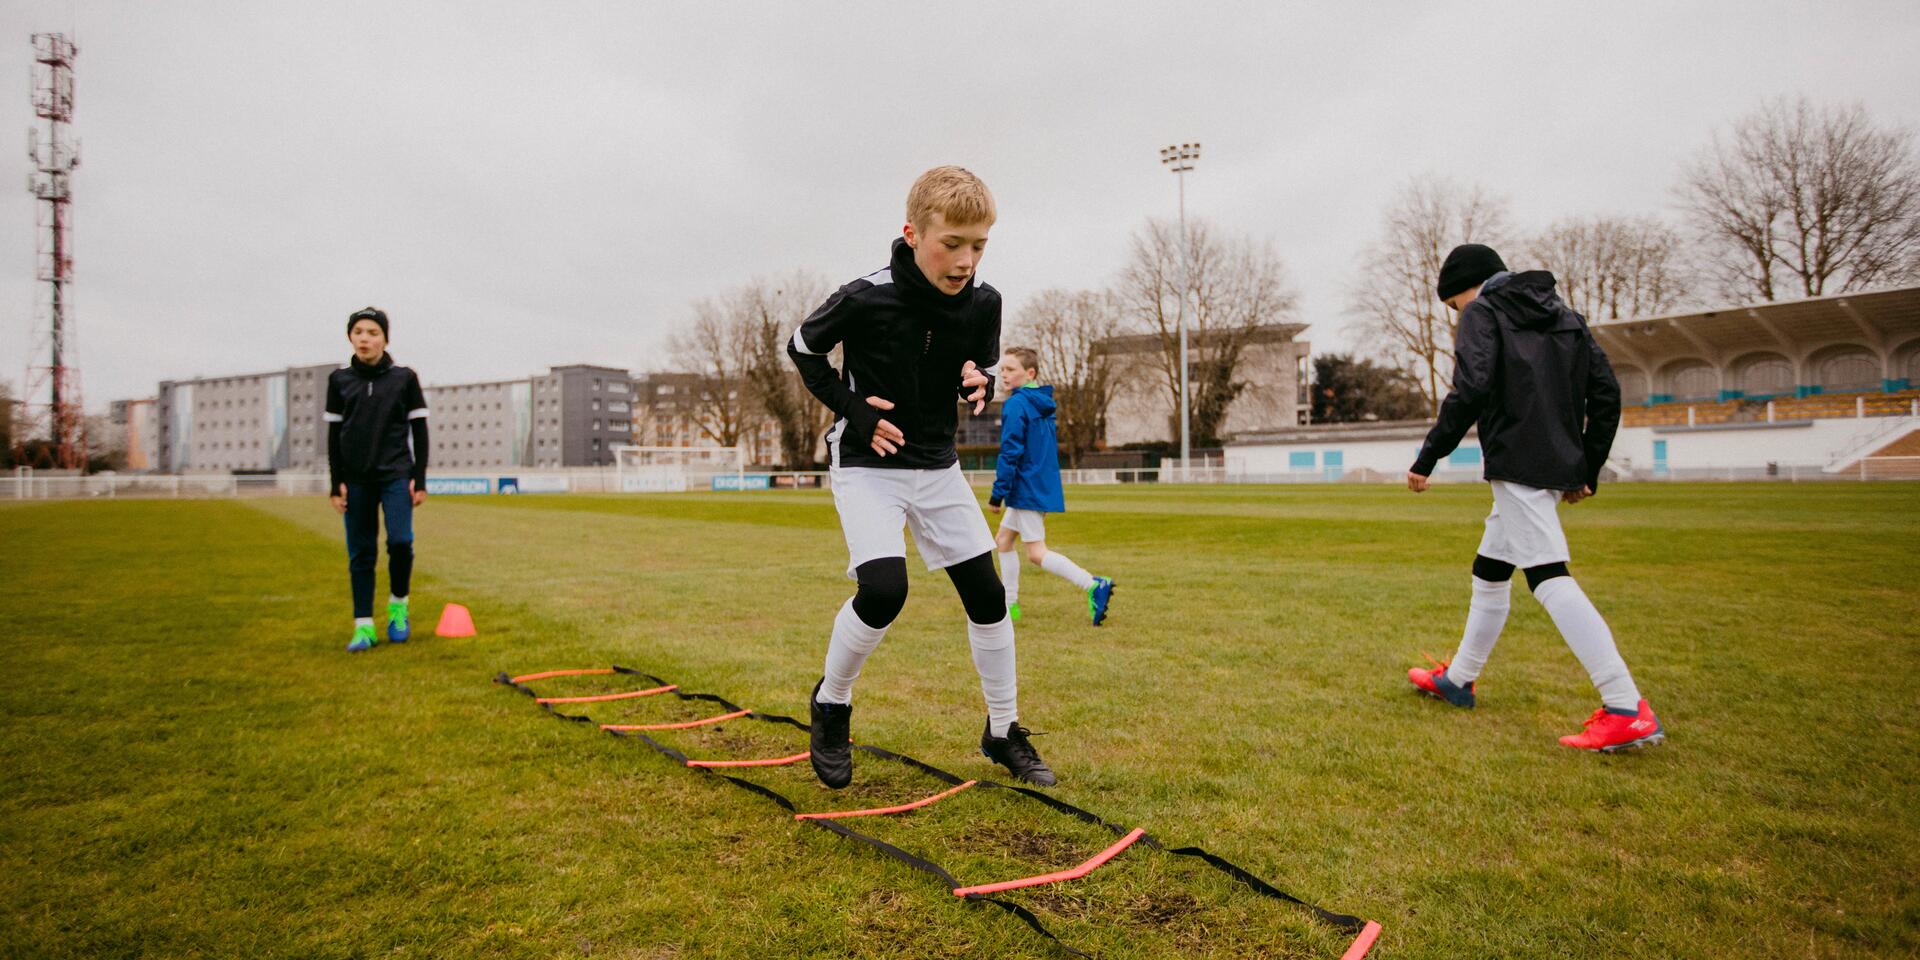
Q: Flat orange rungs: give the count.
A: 7